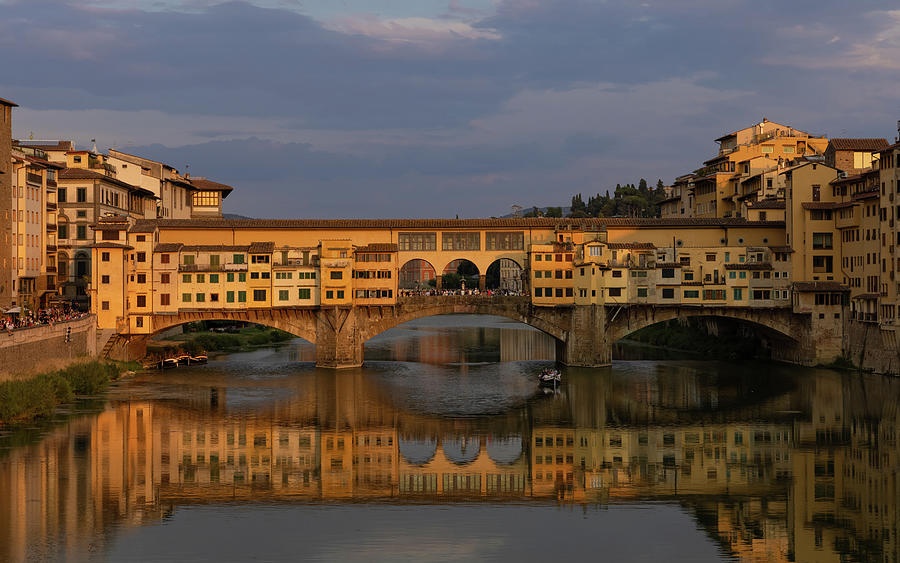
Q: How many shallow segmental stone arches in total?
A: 3